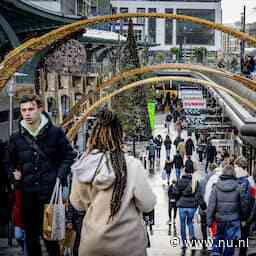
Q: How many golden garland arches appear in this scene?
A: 3